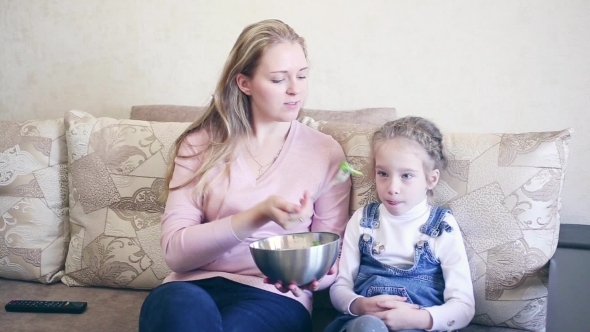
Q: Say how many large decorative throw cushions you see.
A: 3